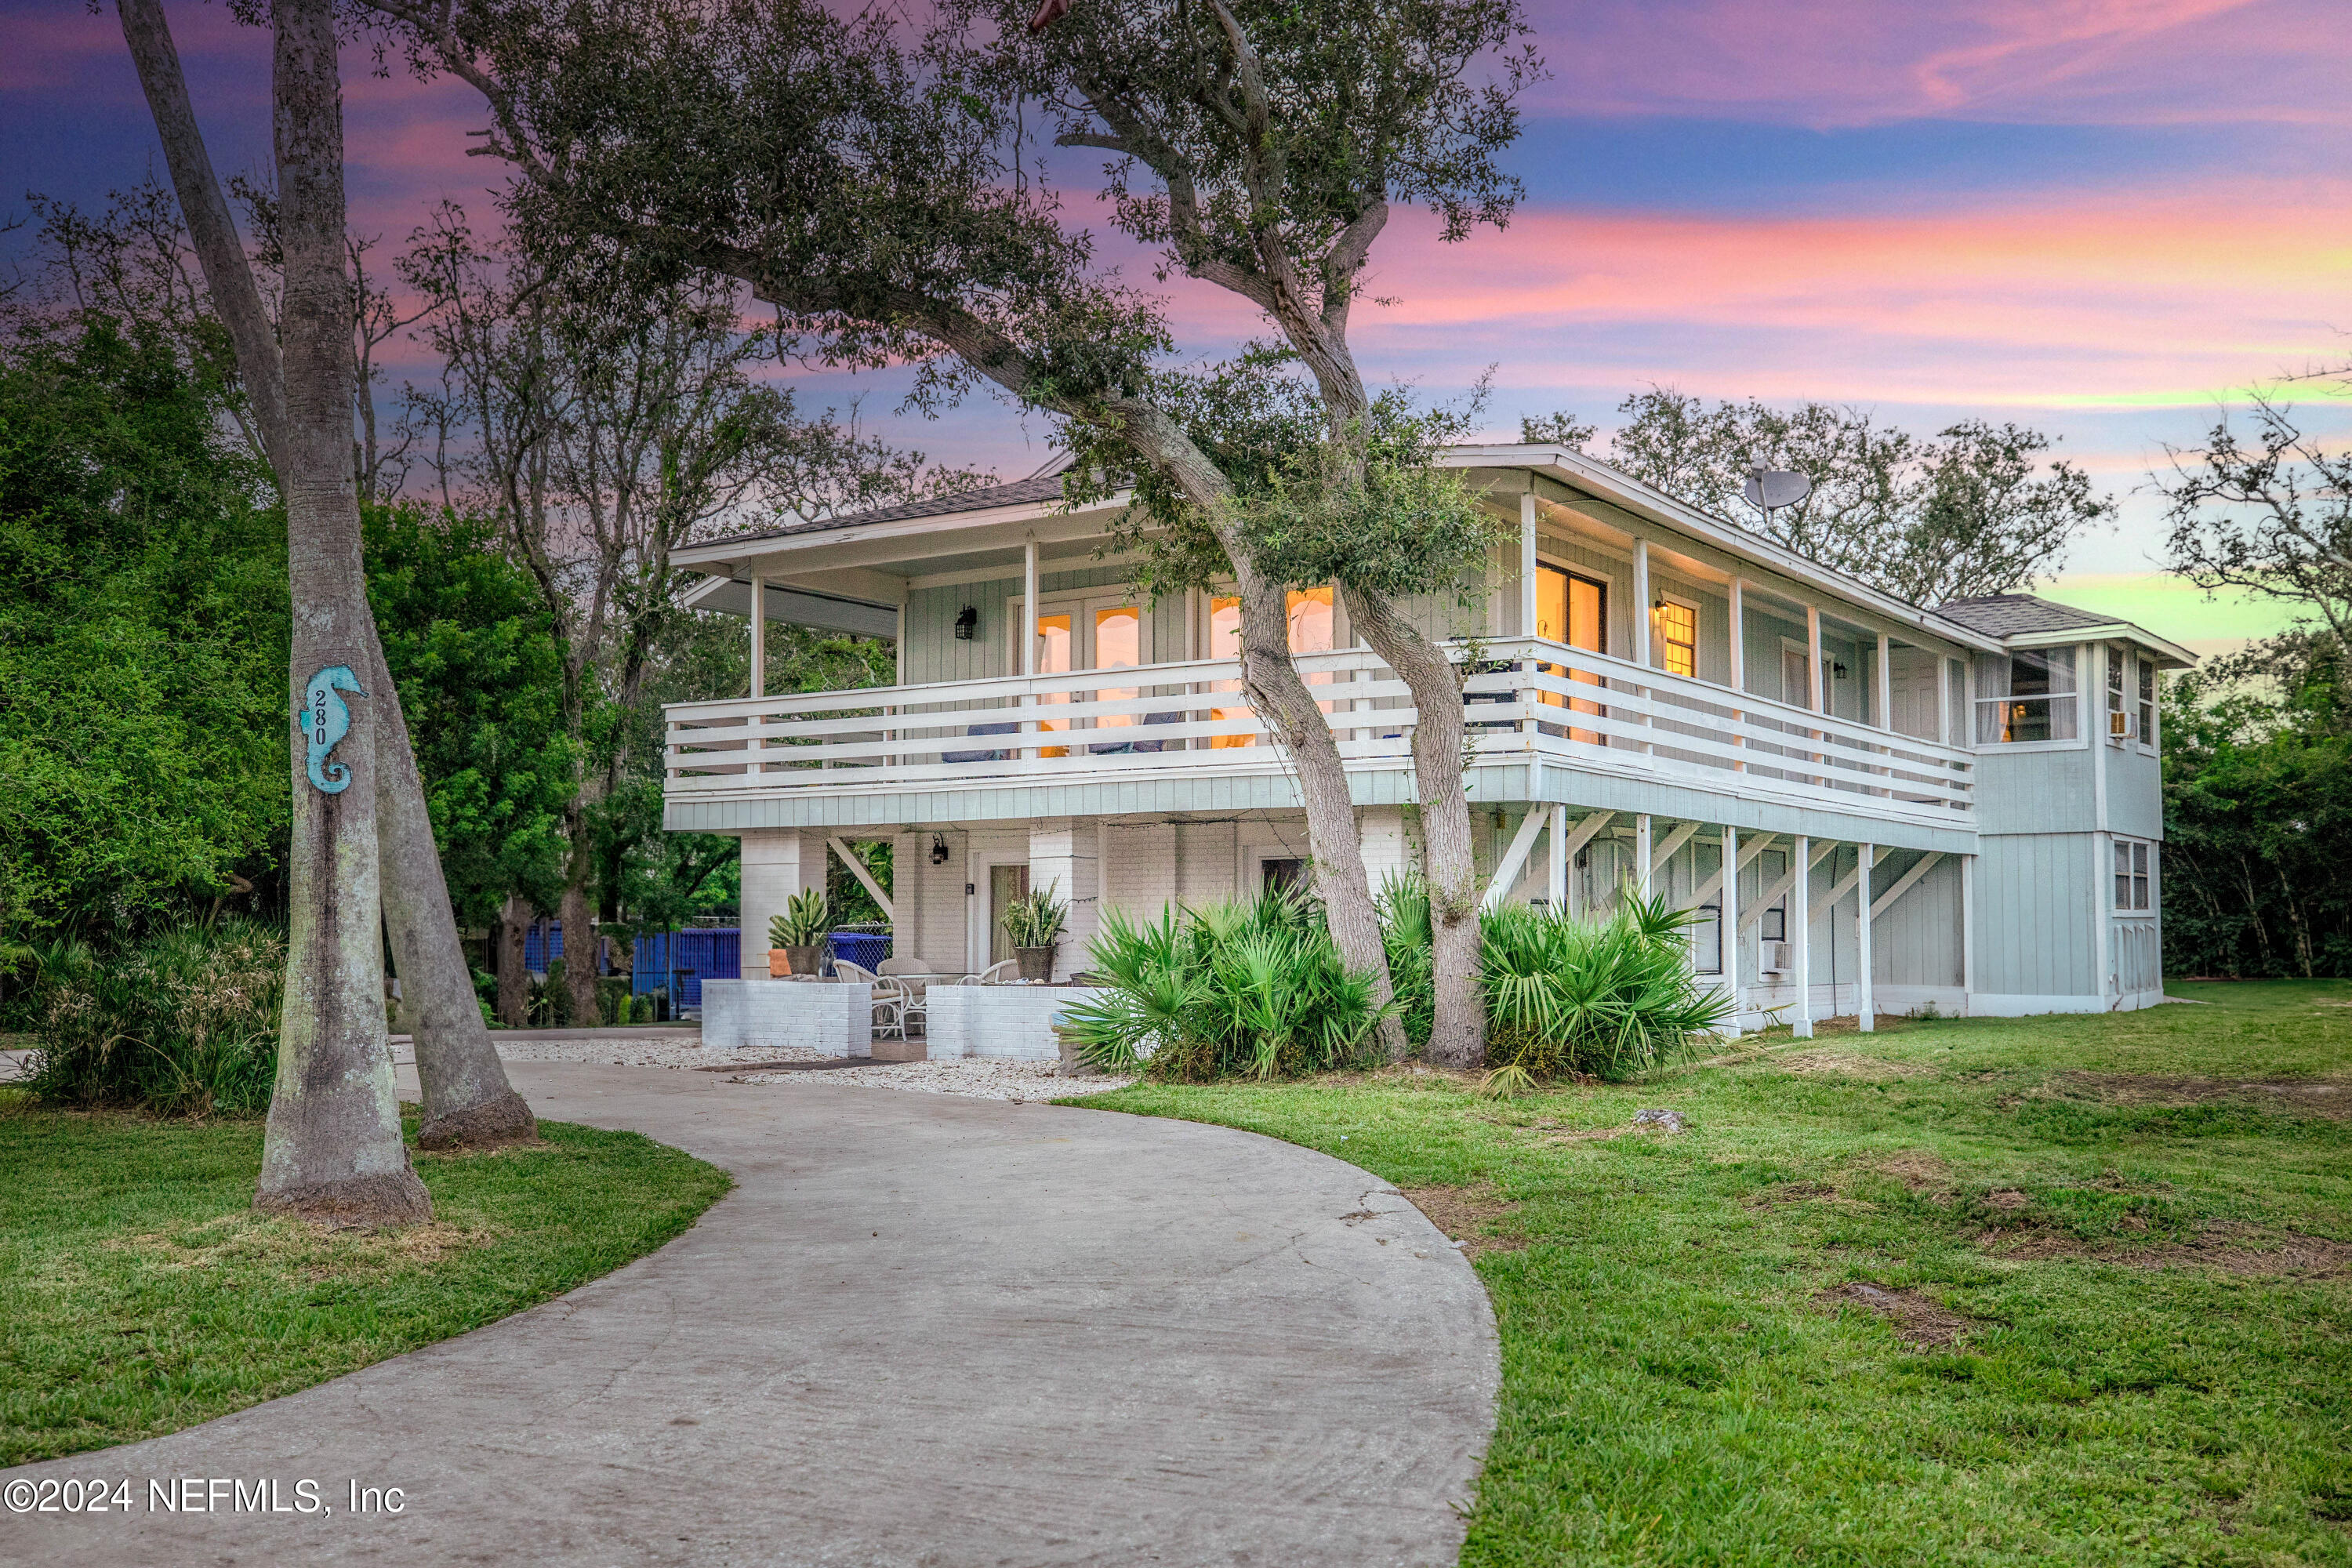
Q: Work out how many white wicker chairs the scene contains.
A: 3